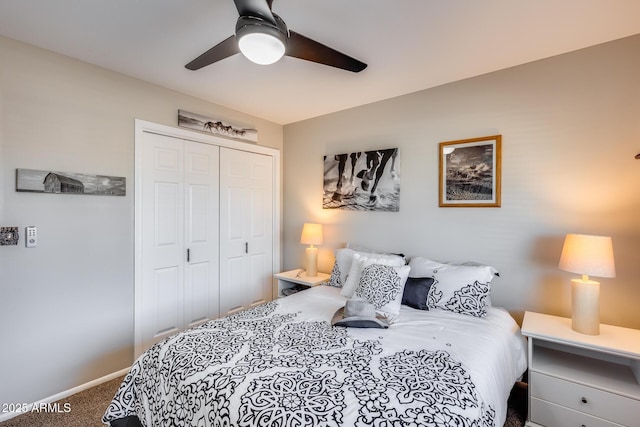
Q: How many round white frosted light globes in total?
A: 1